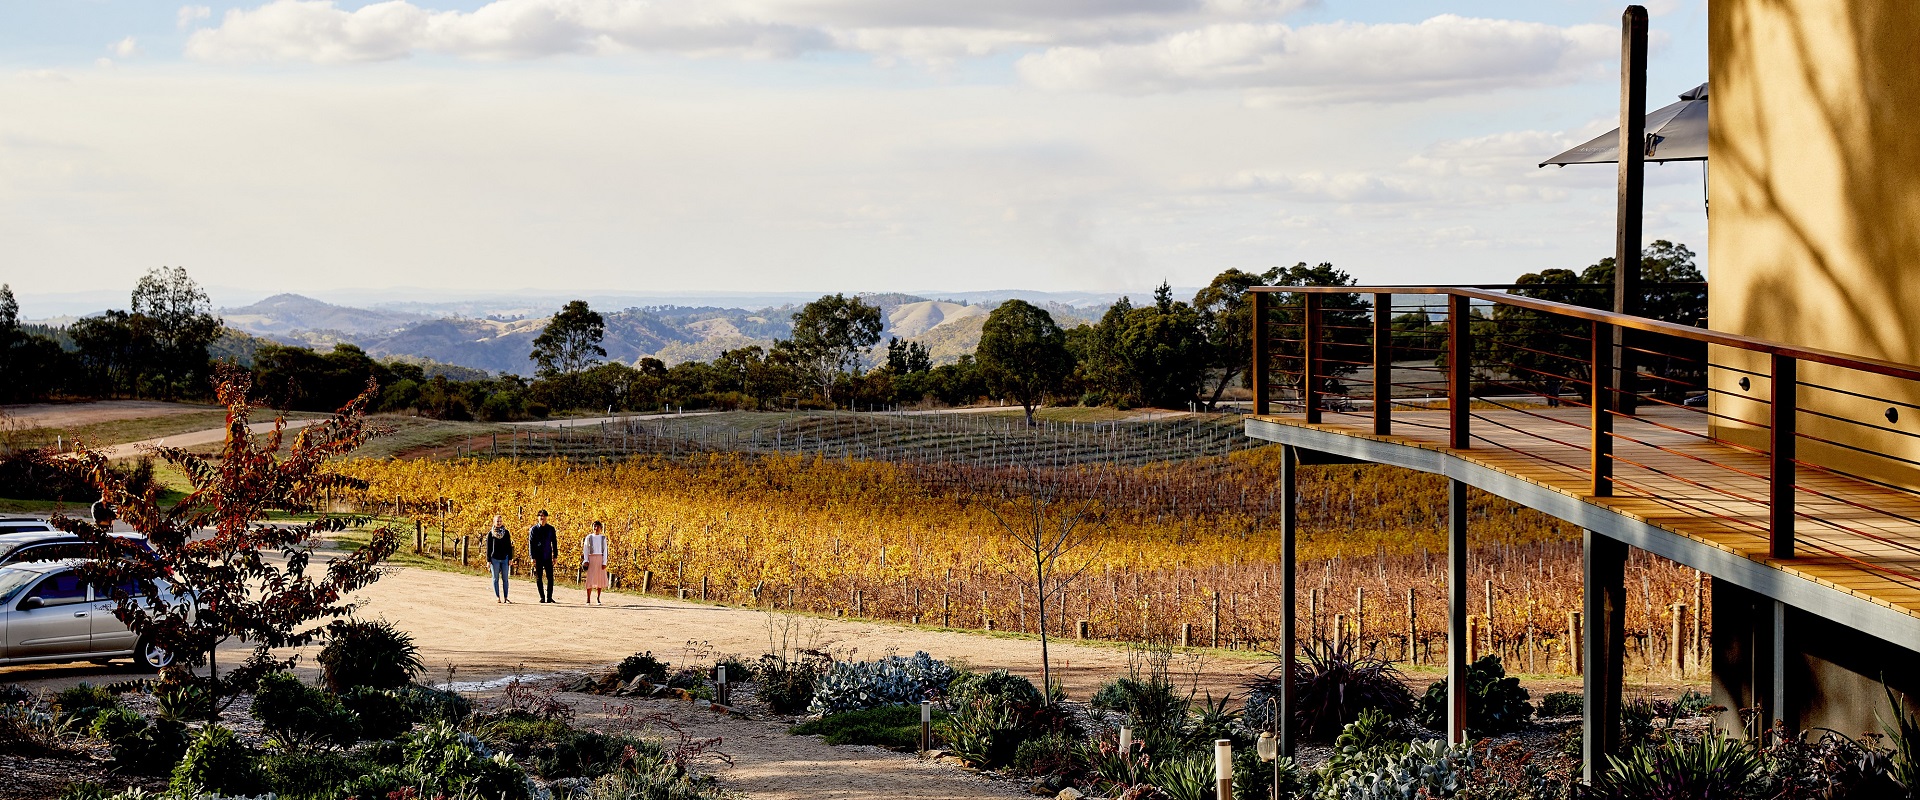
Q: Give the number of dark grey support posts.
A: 4